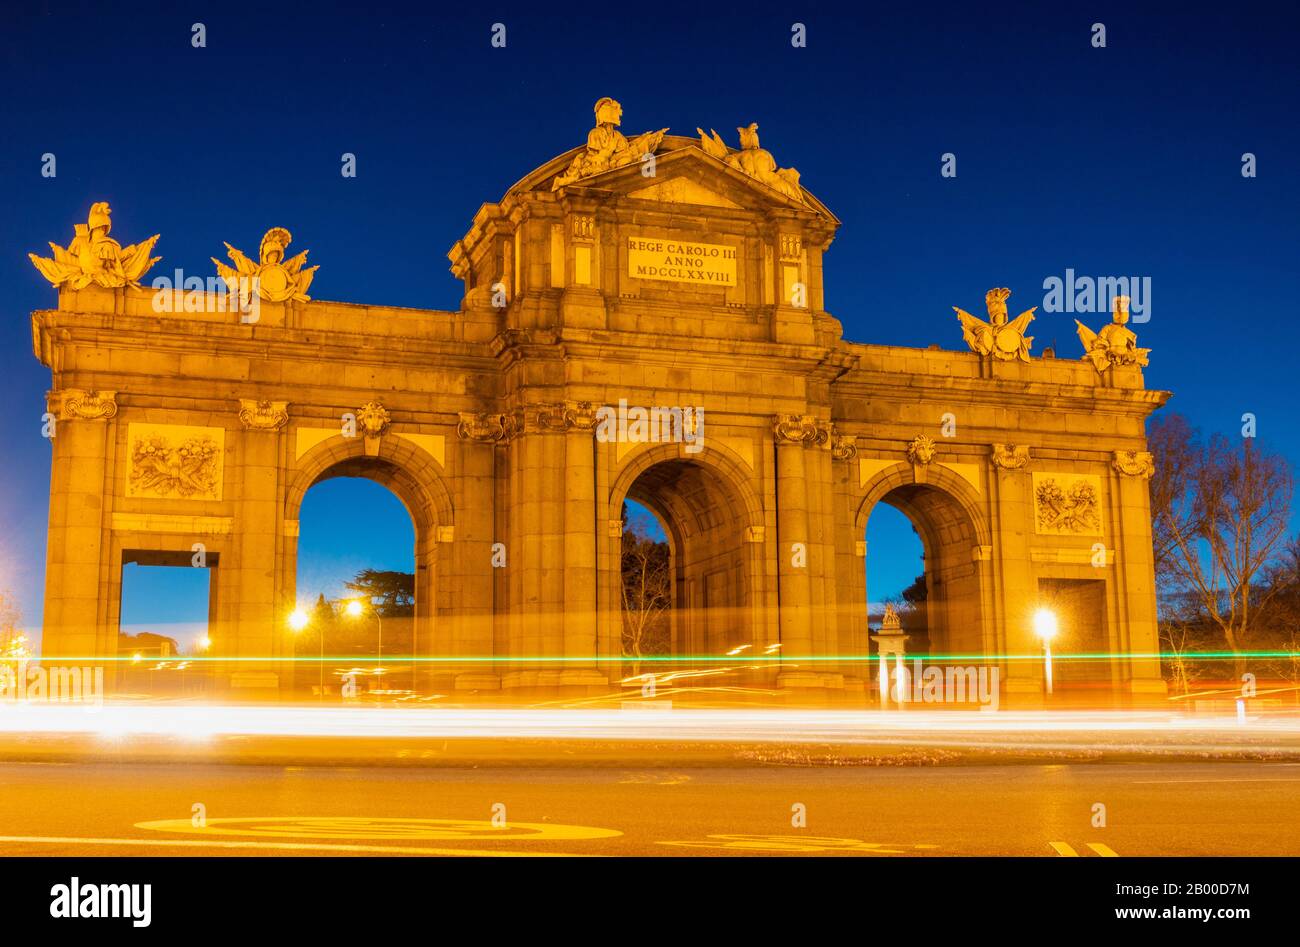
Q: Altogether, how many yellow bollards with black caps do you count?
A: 0